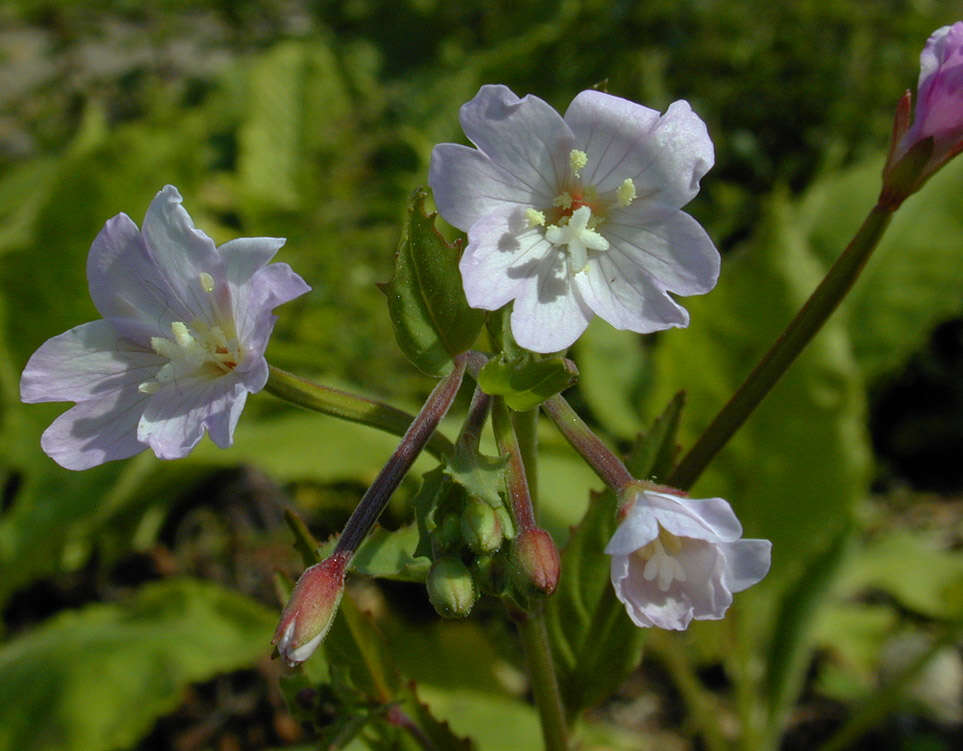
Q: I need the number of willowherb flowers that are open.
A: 3